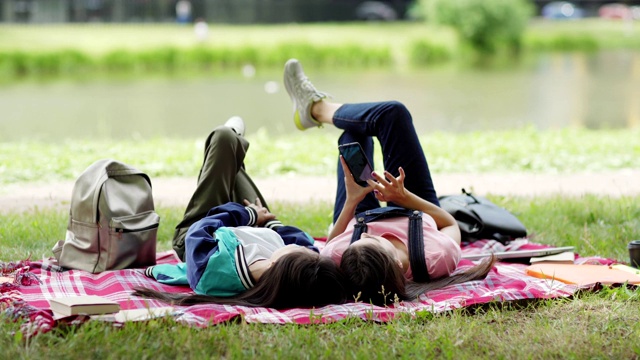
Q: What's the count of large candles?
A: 0